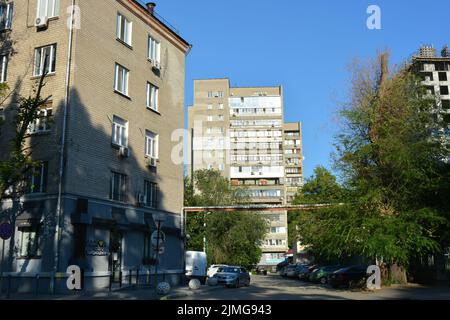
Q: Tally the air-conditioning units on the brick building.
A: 5